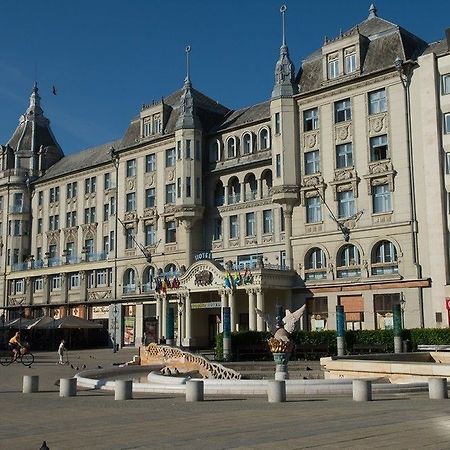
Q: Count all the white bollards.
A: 7